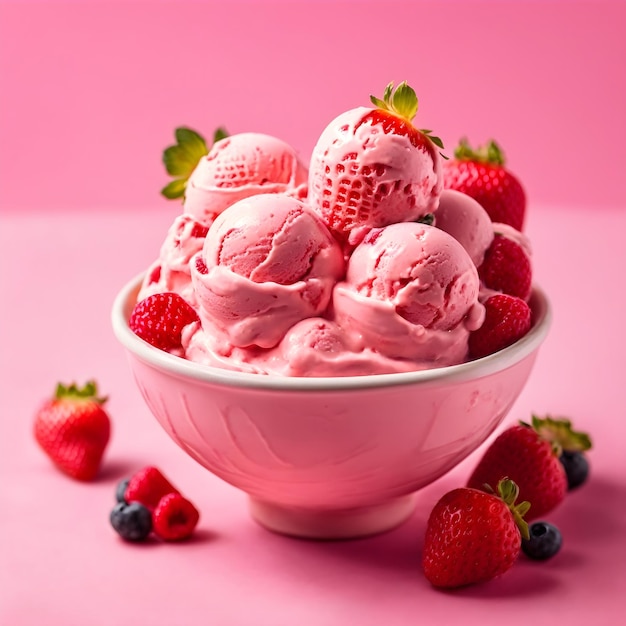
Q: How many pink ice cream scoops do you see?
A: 5